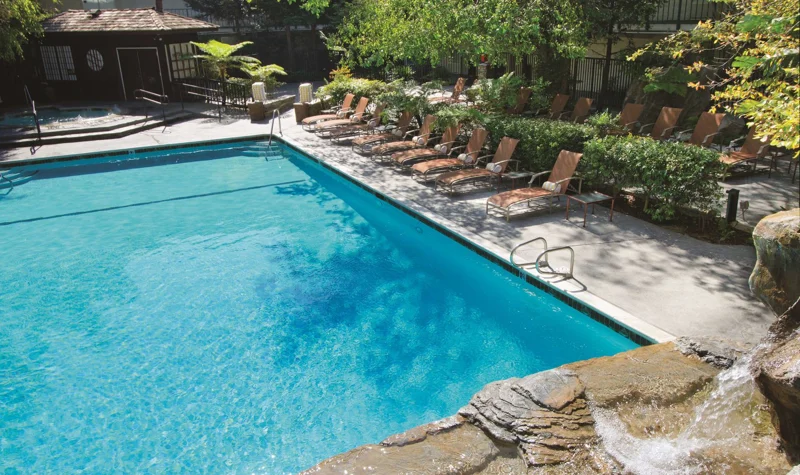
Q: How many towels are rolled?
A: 9